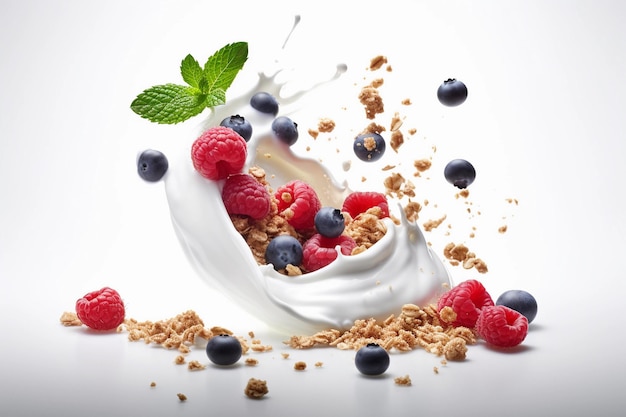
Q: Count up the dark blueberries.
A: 12